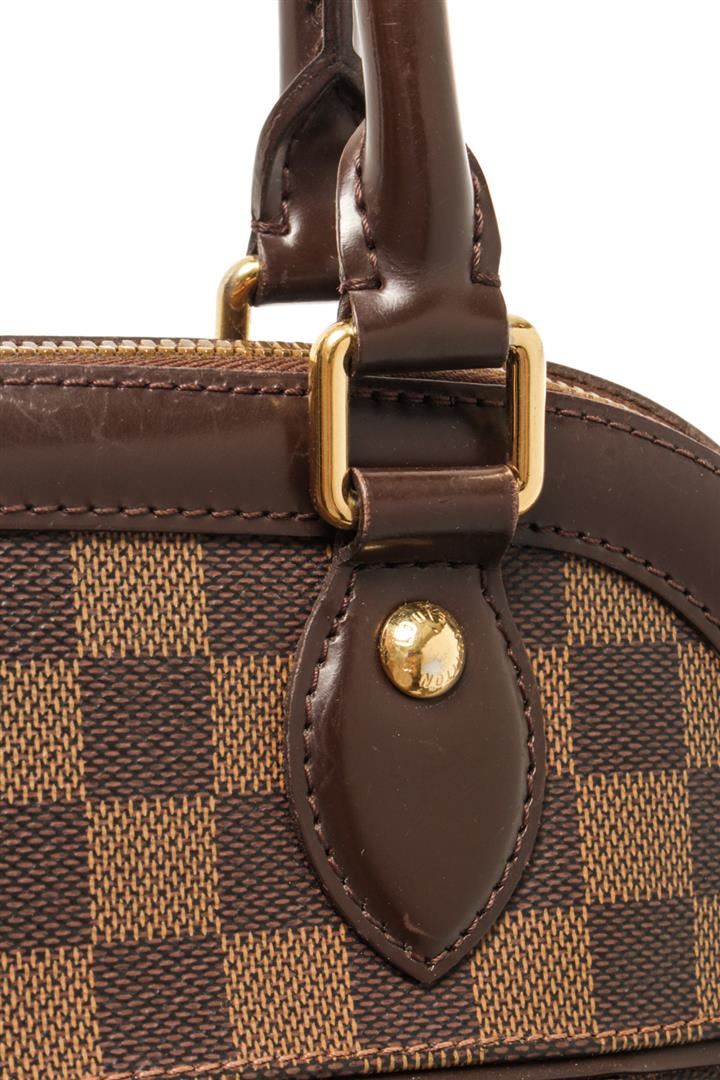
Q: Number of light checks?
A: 12